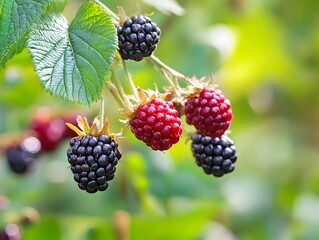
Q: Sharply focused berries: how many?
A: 5